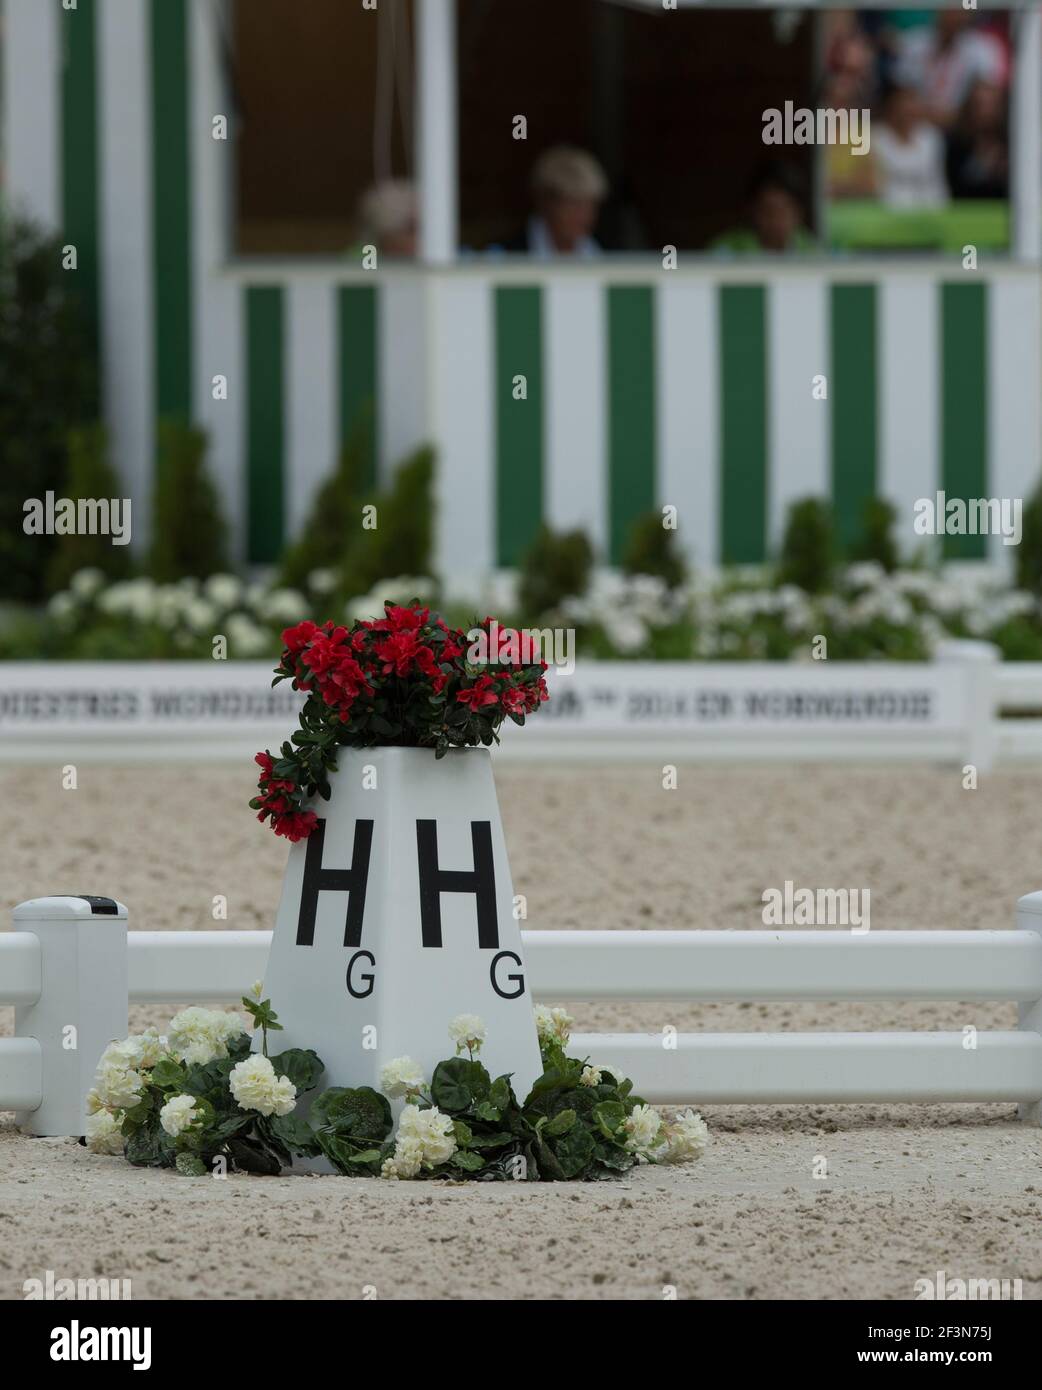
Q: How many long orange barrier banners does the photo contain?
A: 0